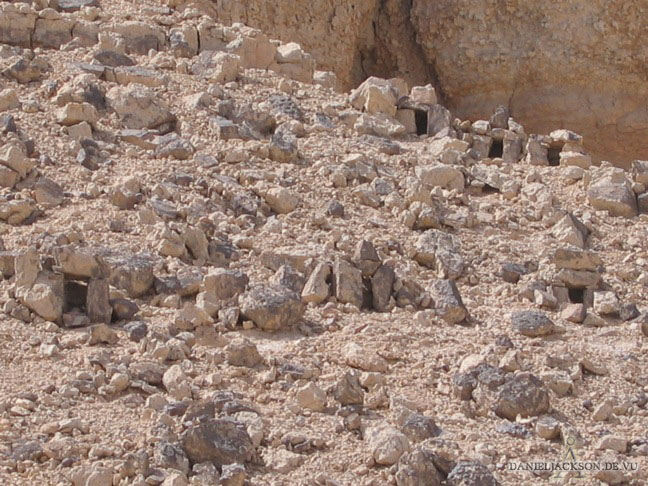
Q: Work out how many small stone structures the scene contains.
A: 6